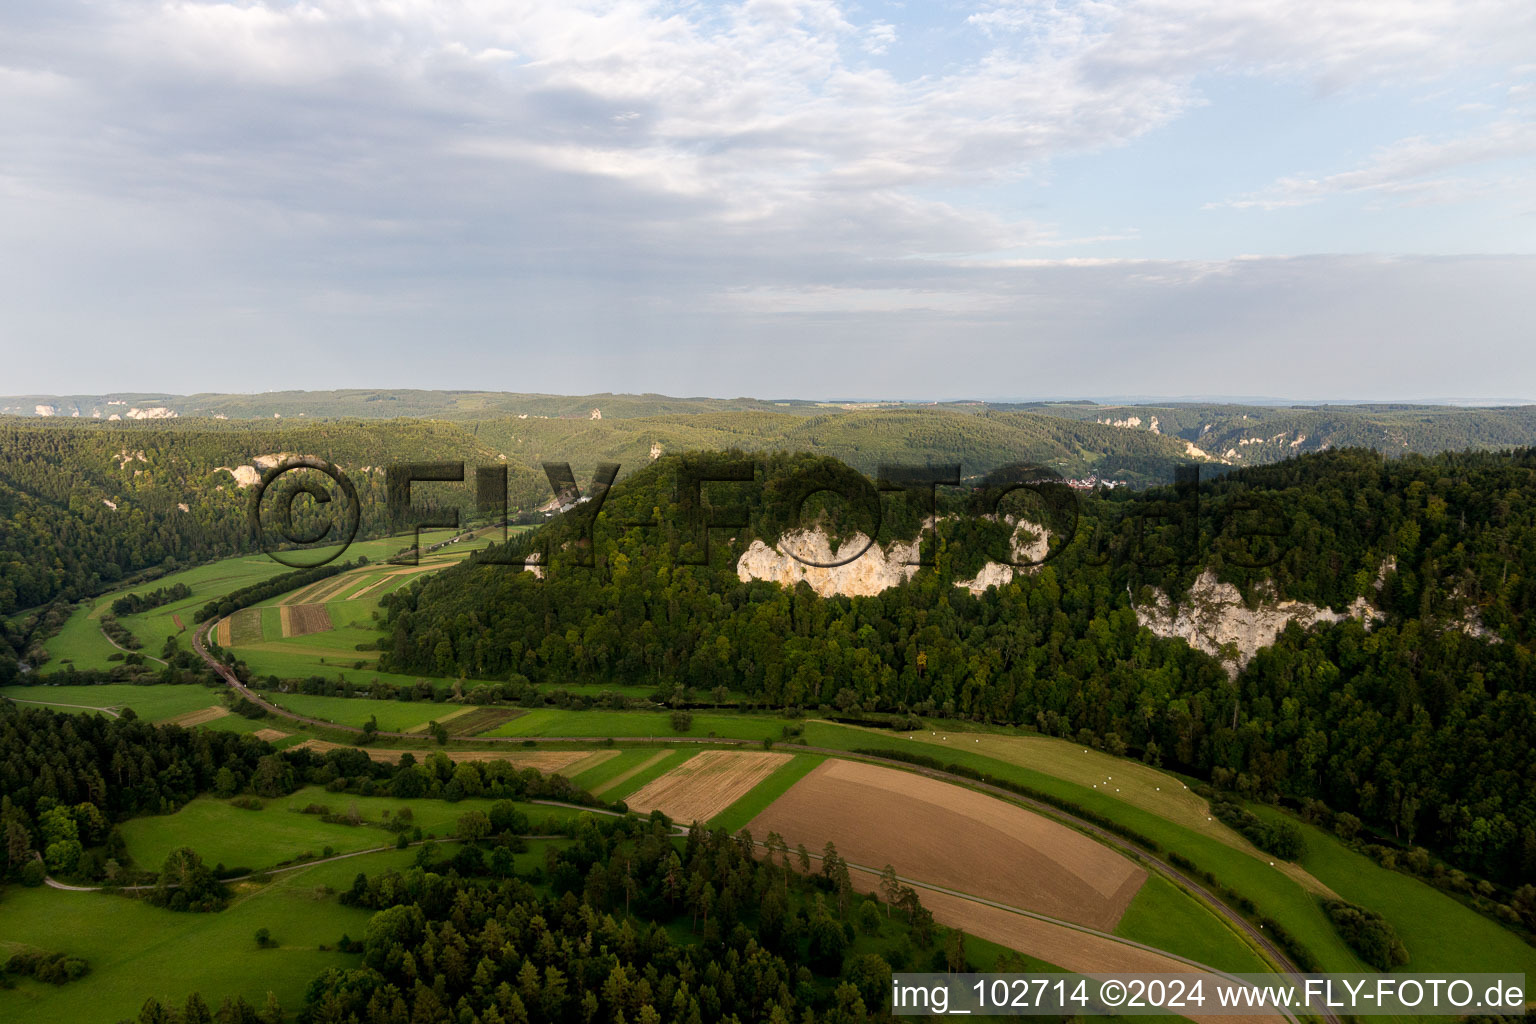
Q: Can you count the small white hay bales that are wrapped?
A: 13